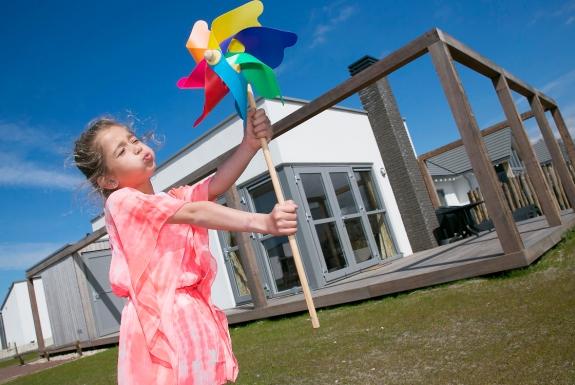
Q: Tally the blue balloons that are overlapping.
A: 0